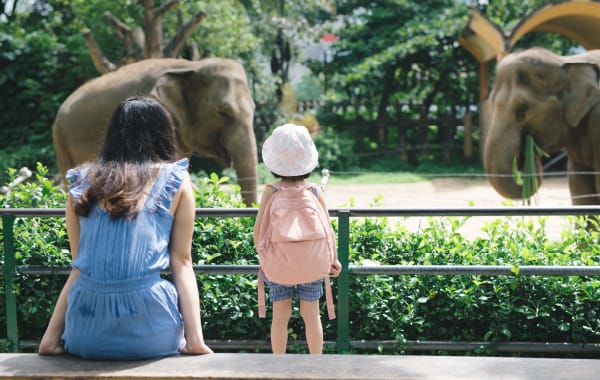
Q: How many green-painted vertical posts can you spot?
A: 2